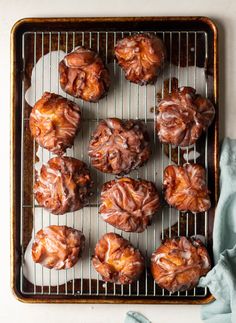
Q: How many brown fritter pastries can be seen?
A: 11